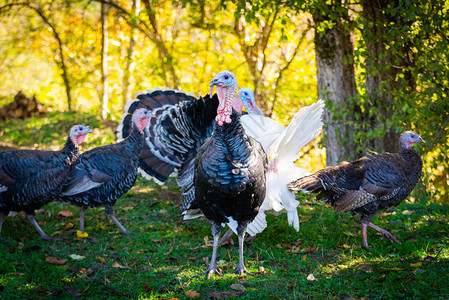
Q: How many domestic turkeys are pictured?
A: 5